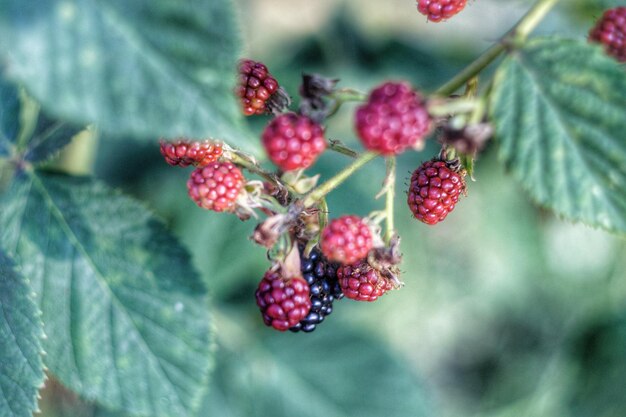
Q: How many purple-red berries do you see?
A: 11